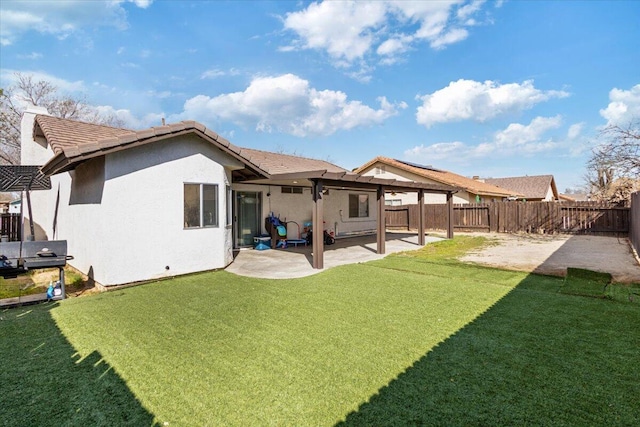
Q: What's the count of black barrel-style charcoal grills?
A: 1